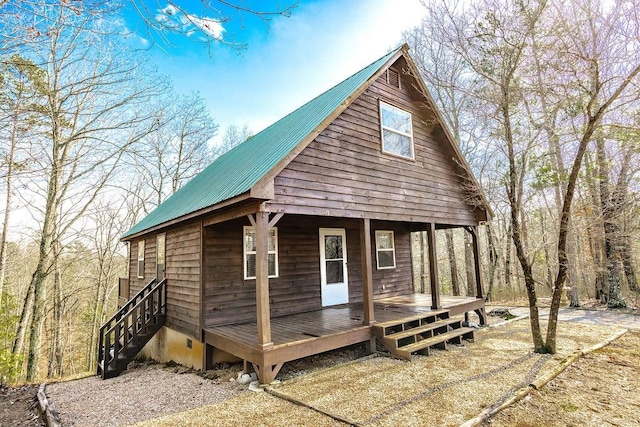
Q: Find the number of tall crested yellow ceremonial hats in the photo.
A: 0